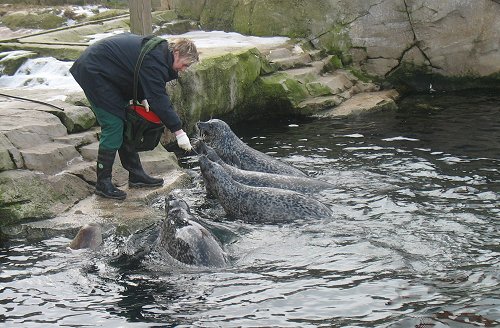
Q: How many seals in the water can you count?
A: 5